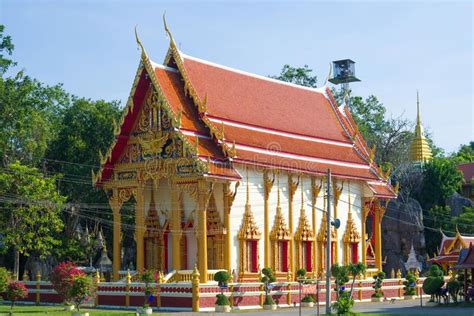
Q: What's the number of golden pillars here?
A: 11